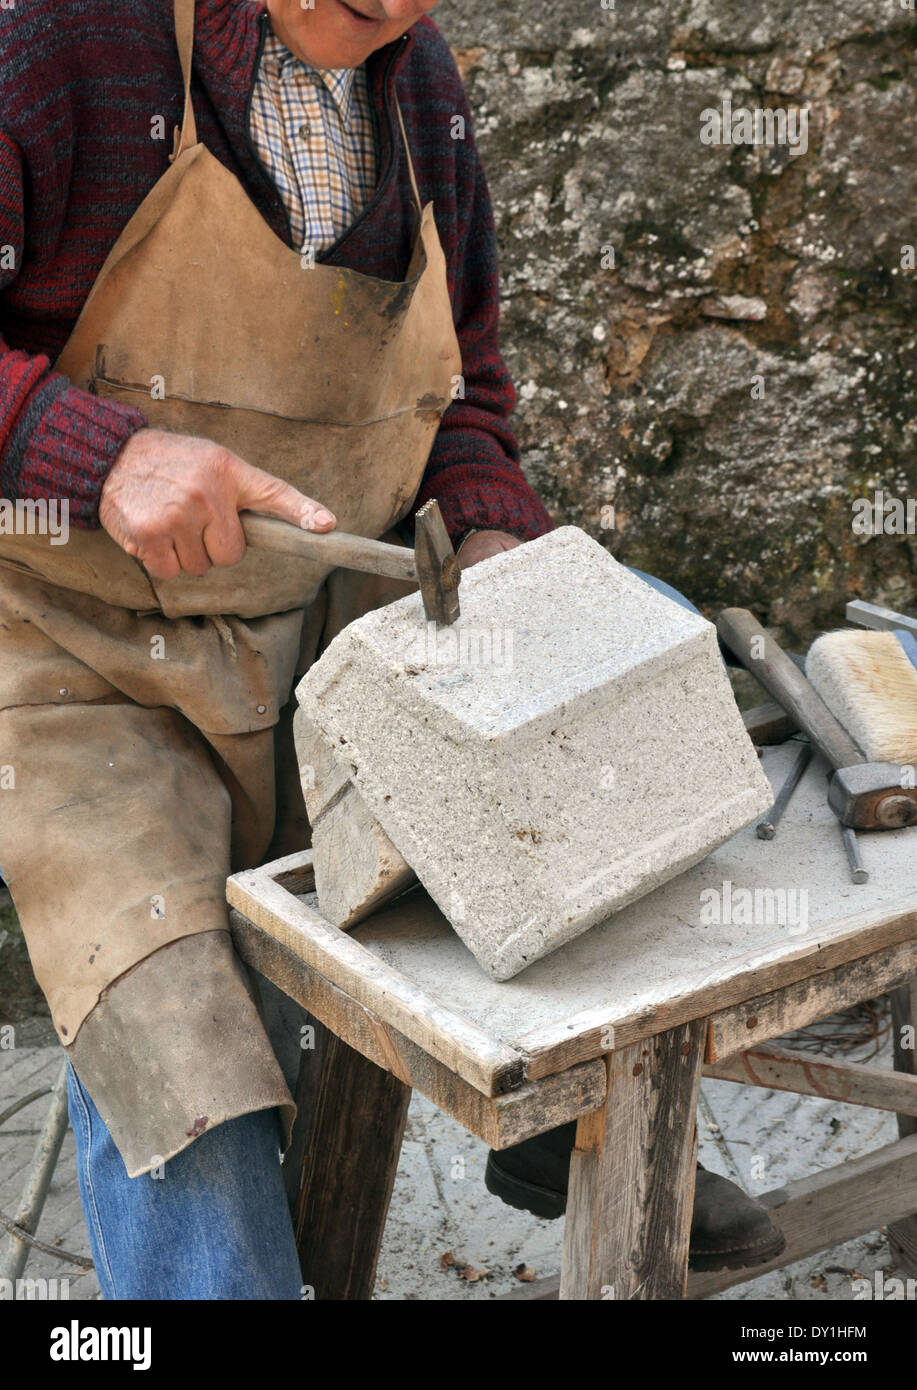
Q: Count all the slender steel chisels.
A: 2